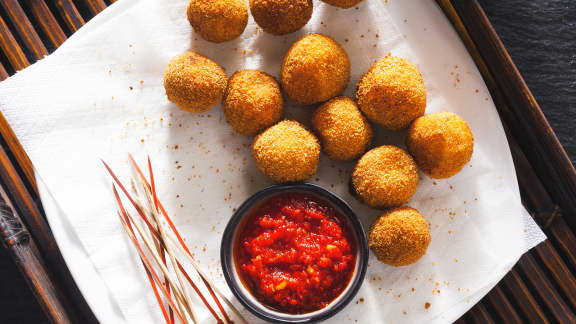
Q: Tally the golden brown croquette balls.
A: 12